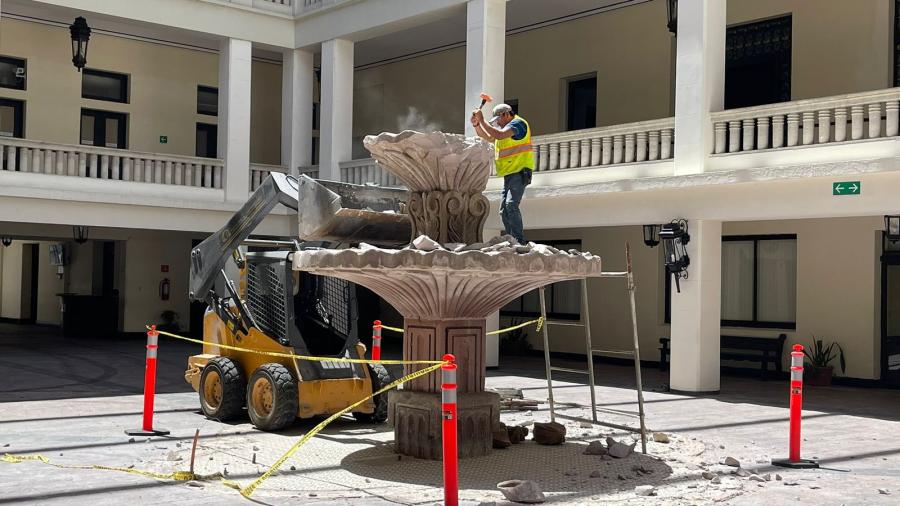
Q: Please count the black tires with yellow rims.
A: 2